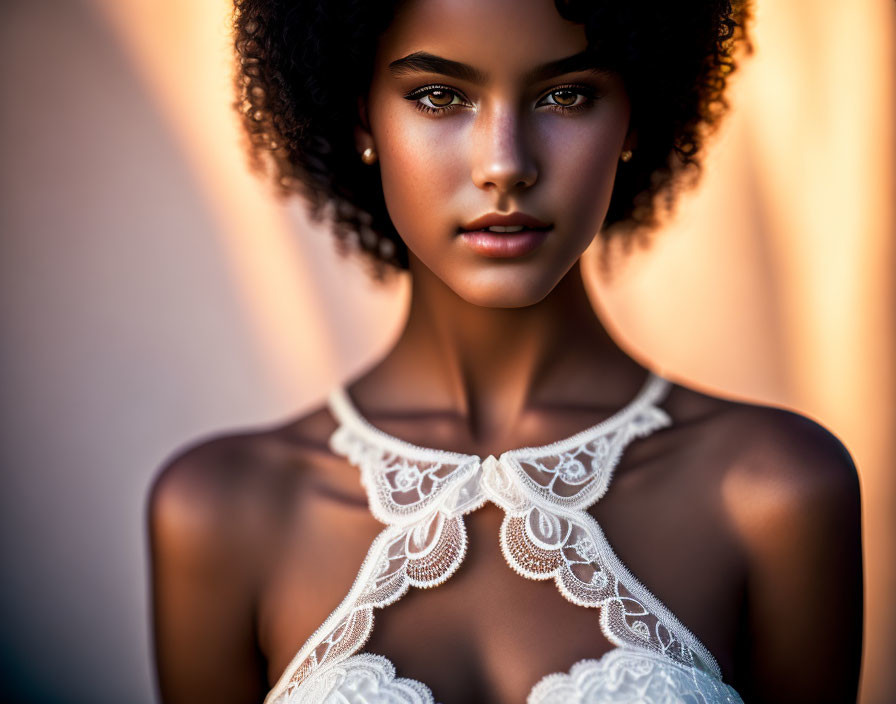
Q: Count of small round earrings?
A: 2